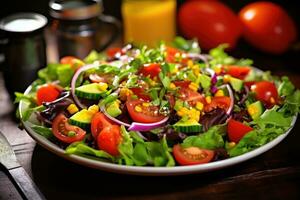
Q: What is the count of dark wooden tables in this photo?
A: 1